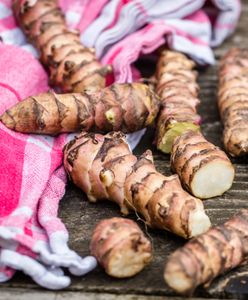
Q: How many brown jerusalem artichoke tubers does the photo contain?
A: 8